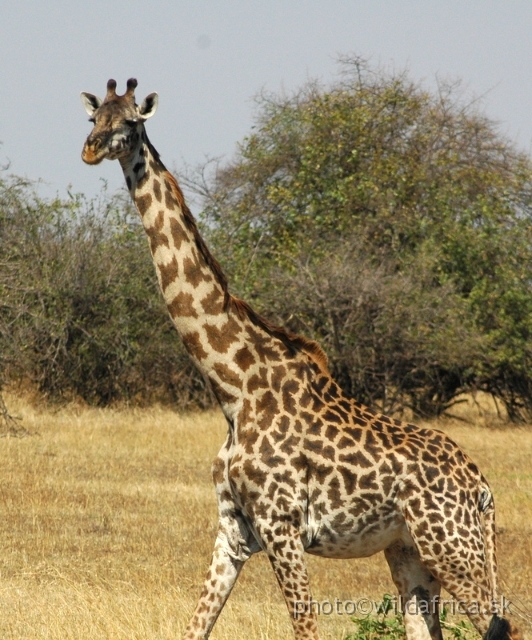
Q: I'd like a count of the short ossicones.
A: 2